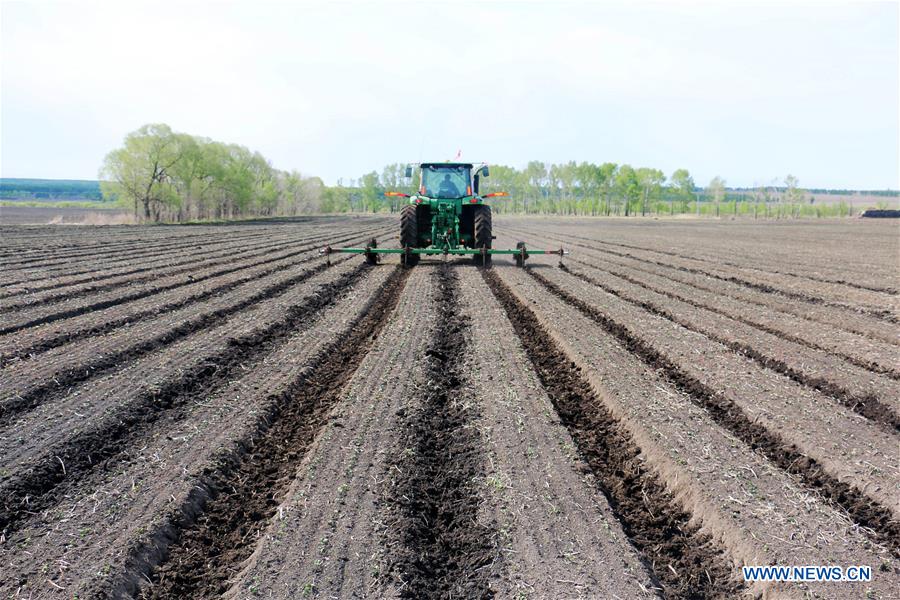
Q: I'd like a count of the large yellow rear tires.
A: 0